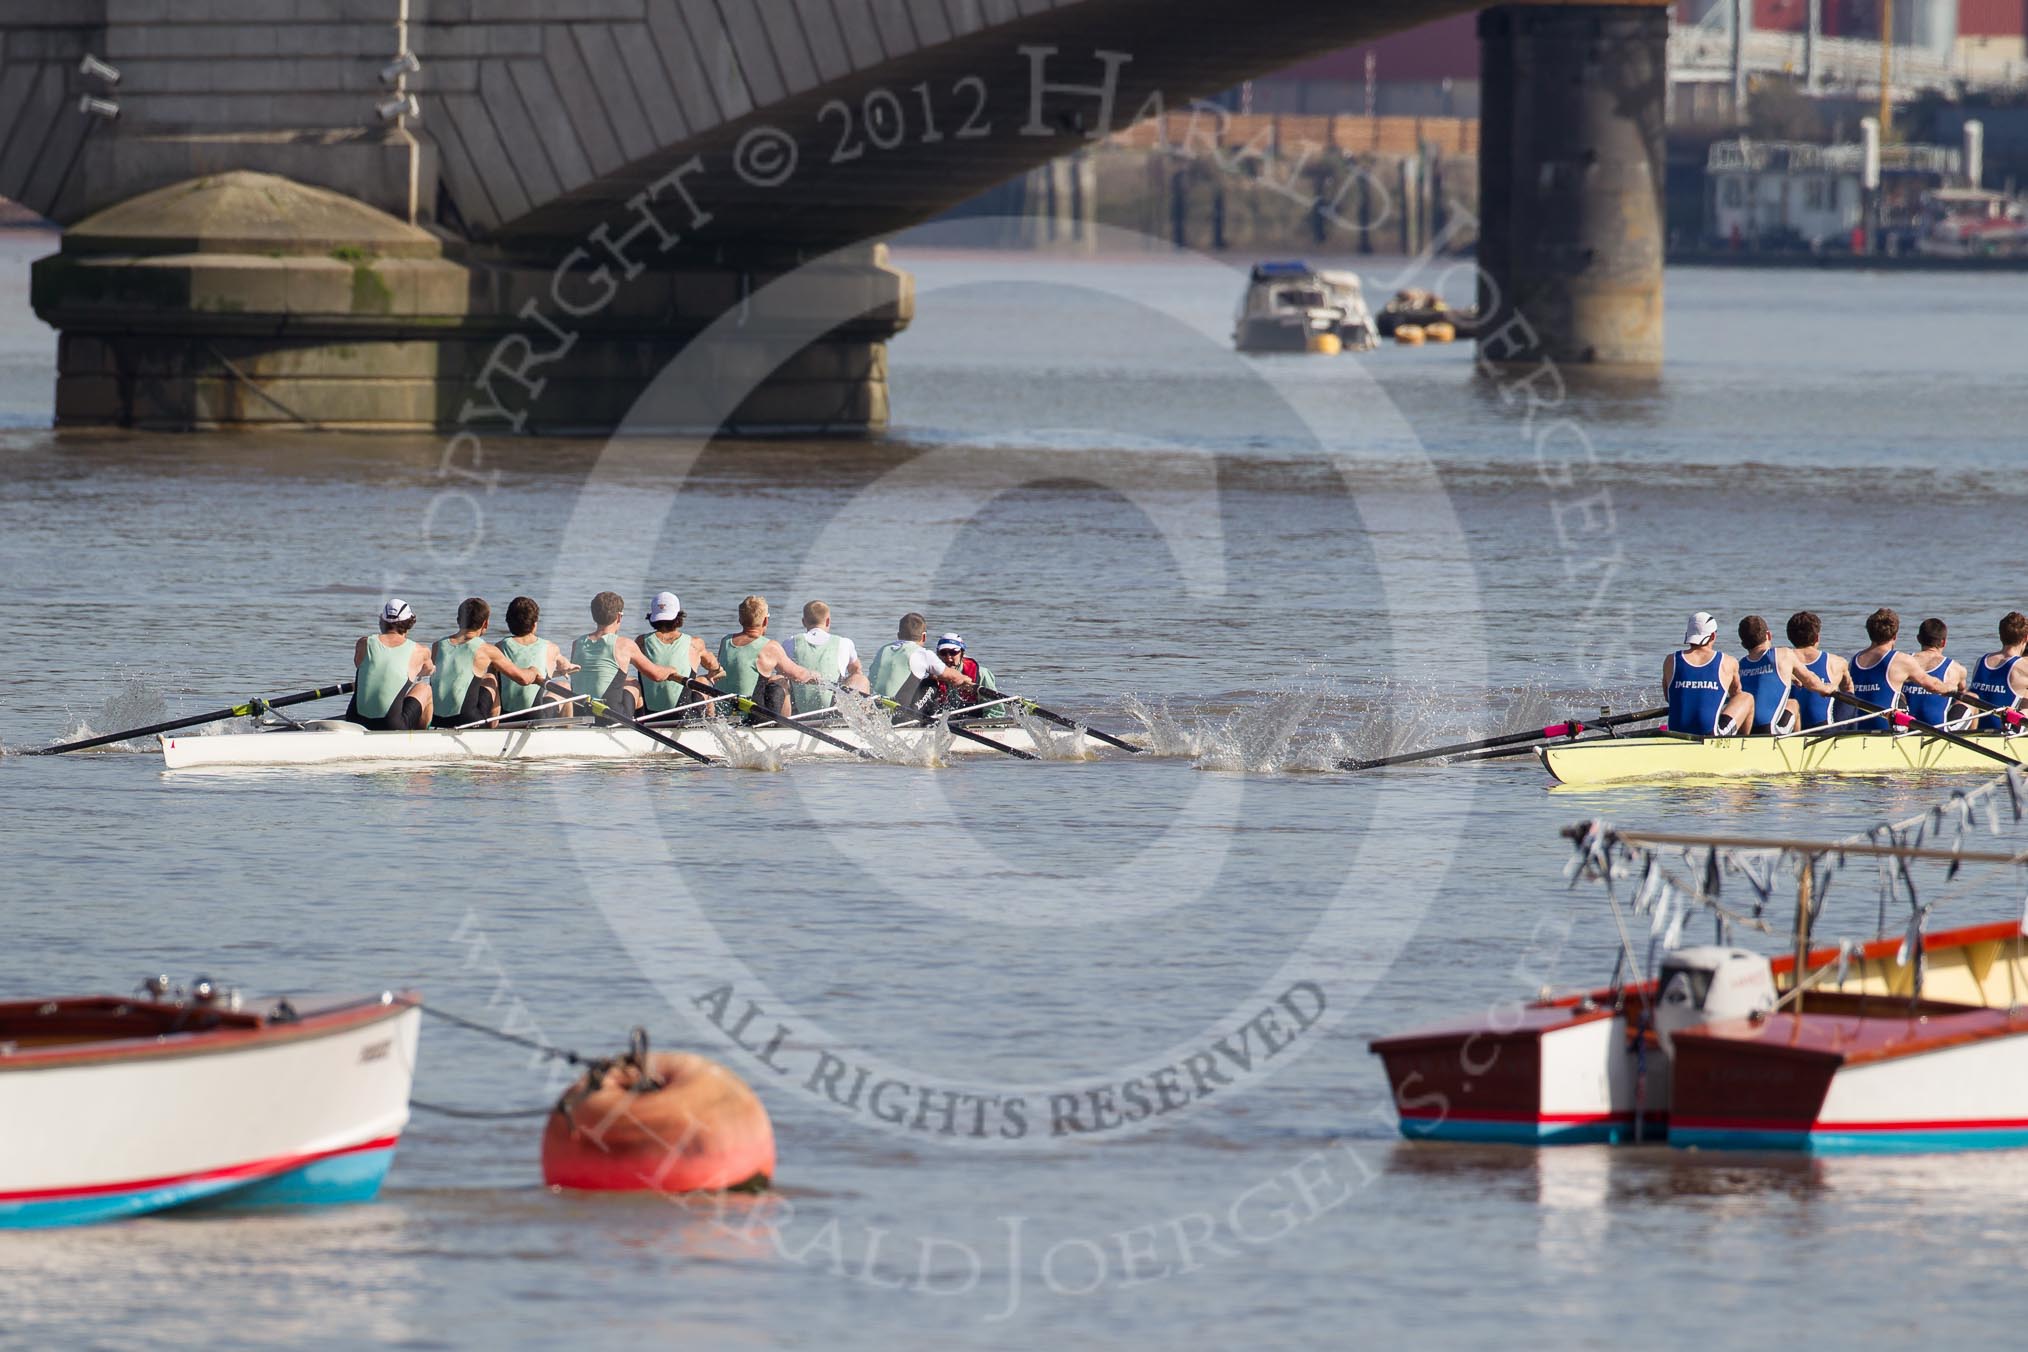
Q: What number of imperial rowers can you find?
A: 6